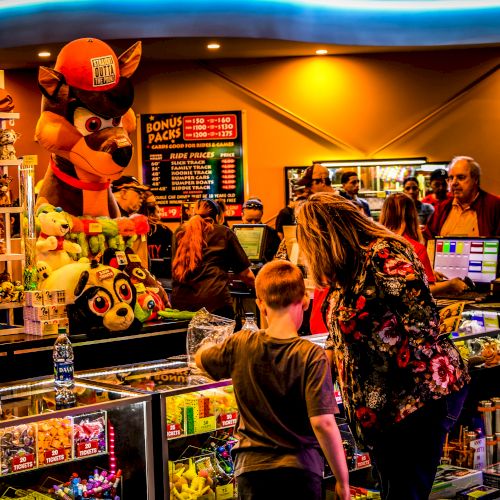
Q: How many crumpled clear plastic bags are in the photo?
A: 1